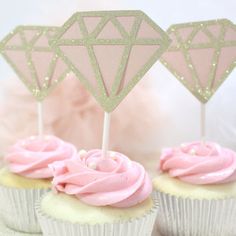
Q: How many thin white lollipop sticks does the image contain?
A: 3